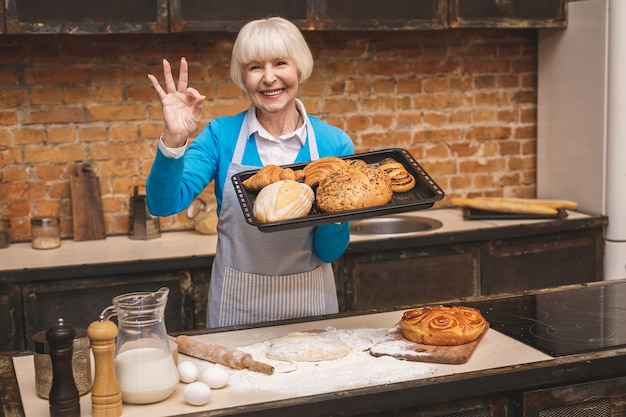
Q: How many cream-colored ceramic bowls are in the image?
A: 0